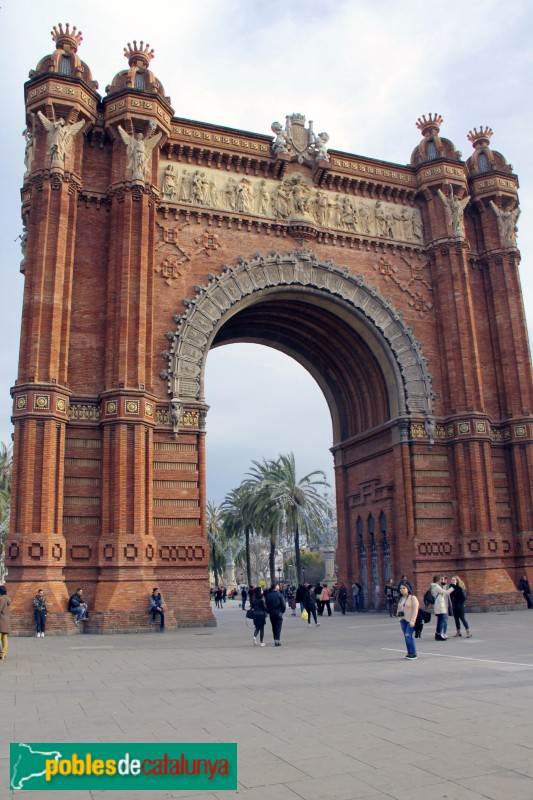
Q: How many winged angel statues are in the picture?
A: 4